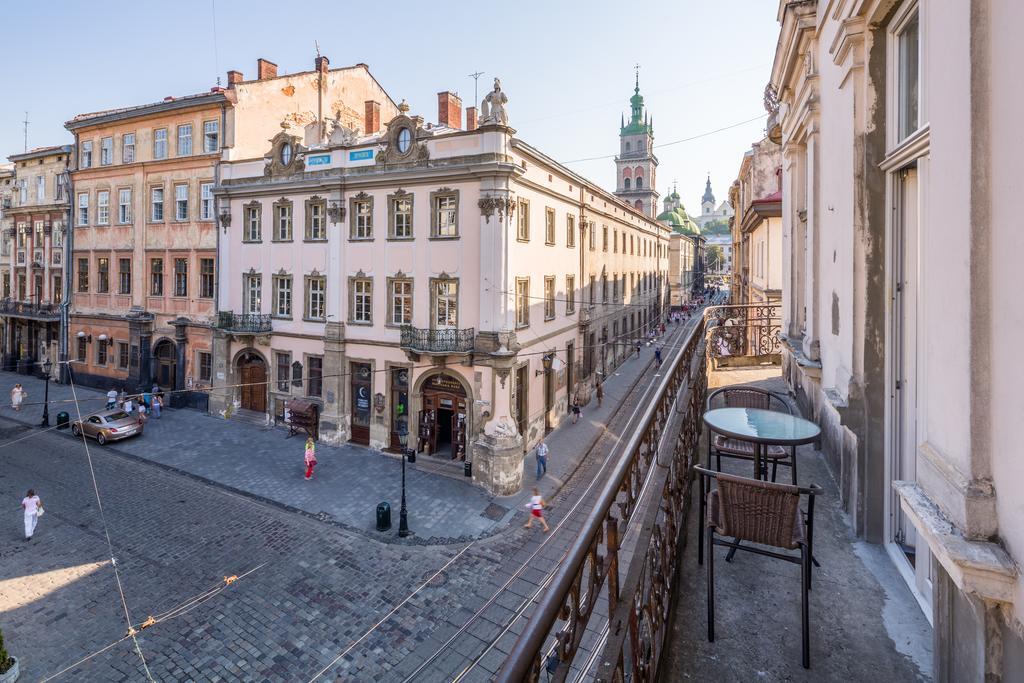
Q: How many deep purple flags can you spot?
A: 0